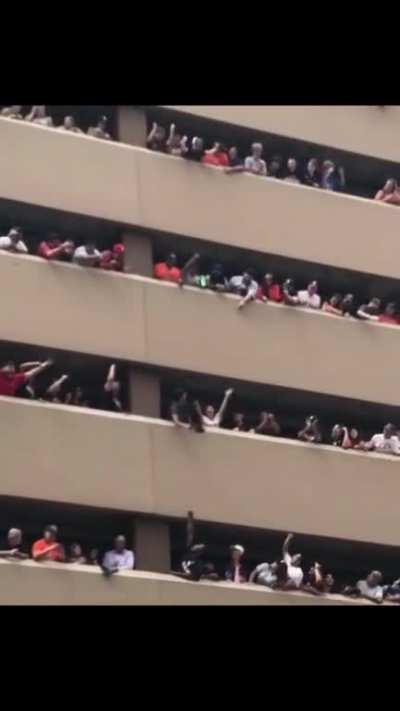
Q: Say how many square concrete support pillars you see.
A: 4